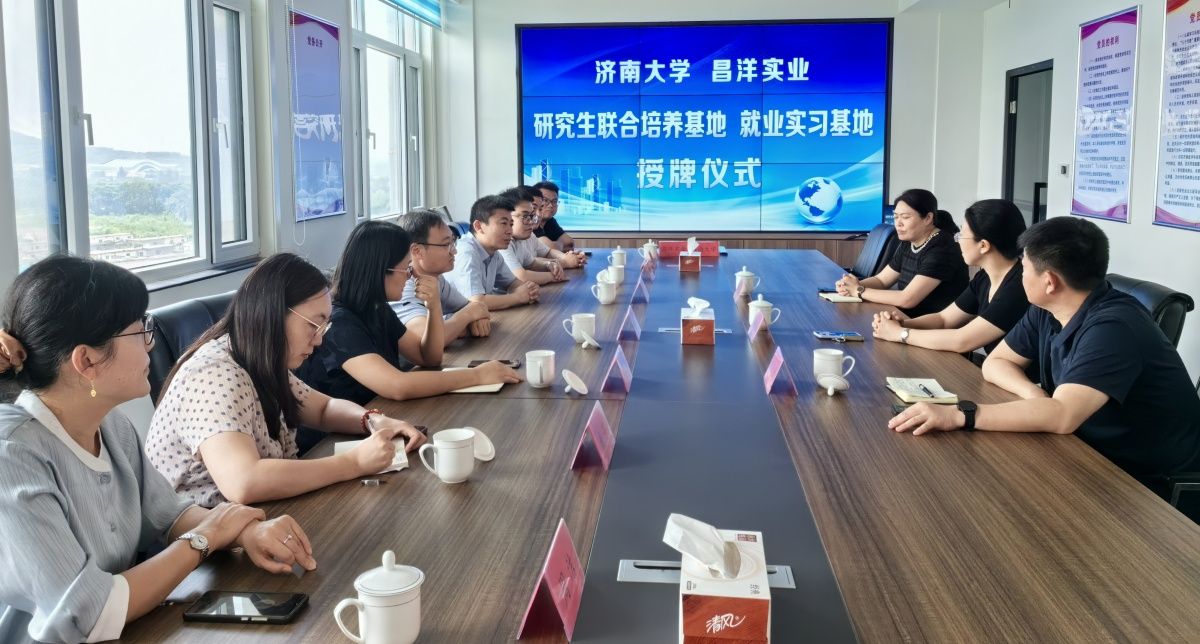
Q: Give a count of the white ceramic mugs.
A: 11